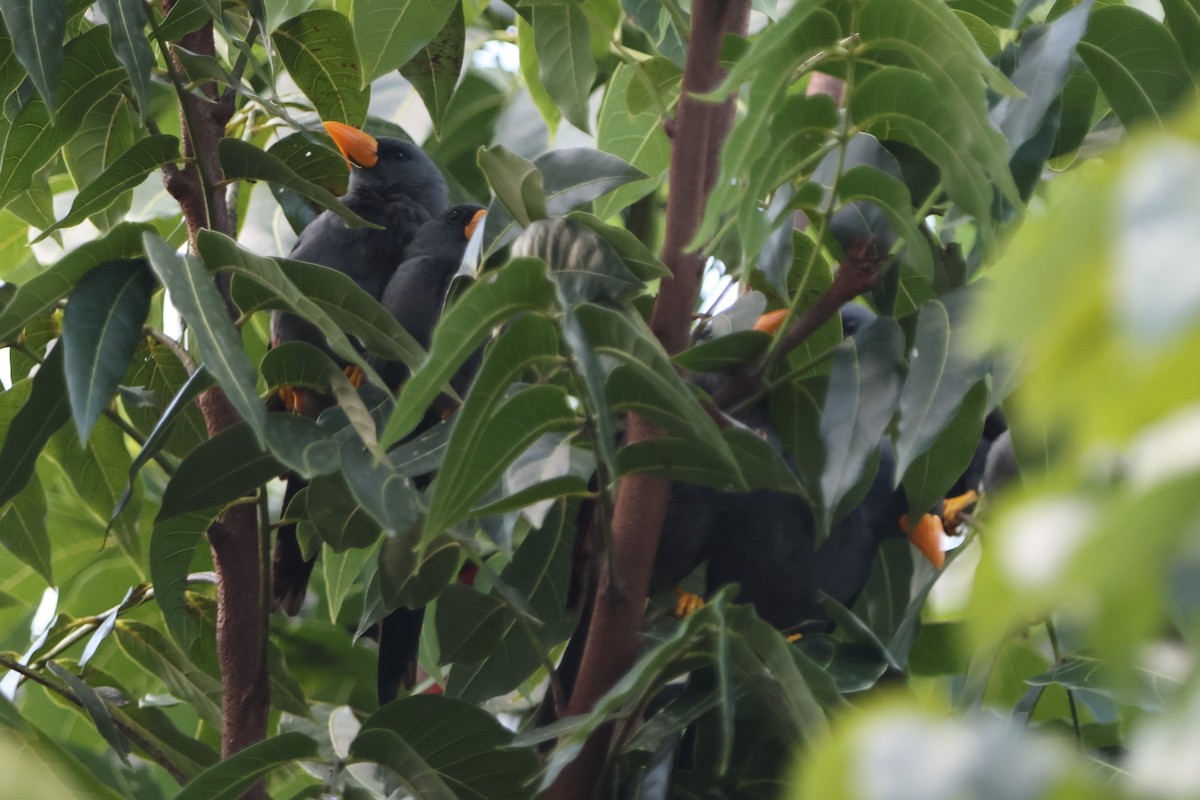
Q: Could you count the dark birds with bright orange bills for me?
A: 4